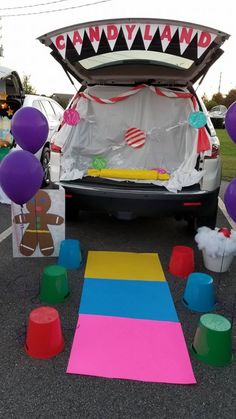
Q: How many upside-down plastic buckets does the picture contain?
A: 6